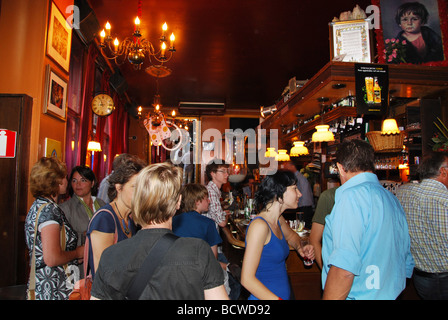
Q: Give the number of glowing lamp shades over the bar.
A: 5